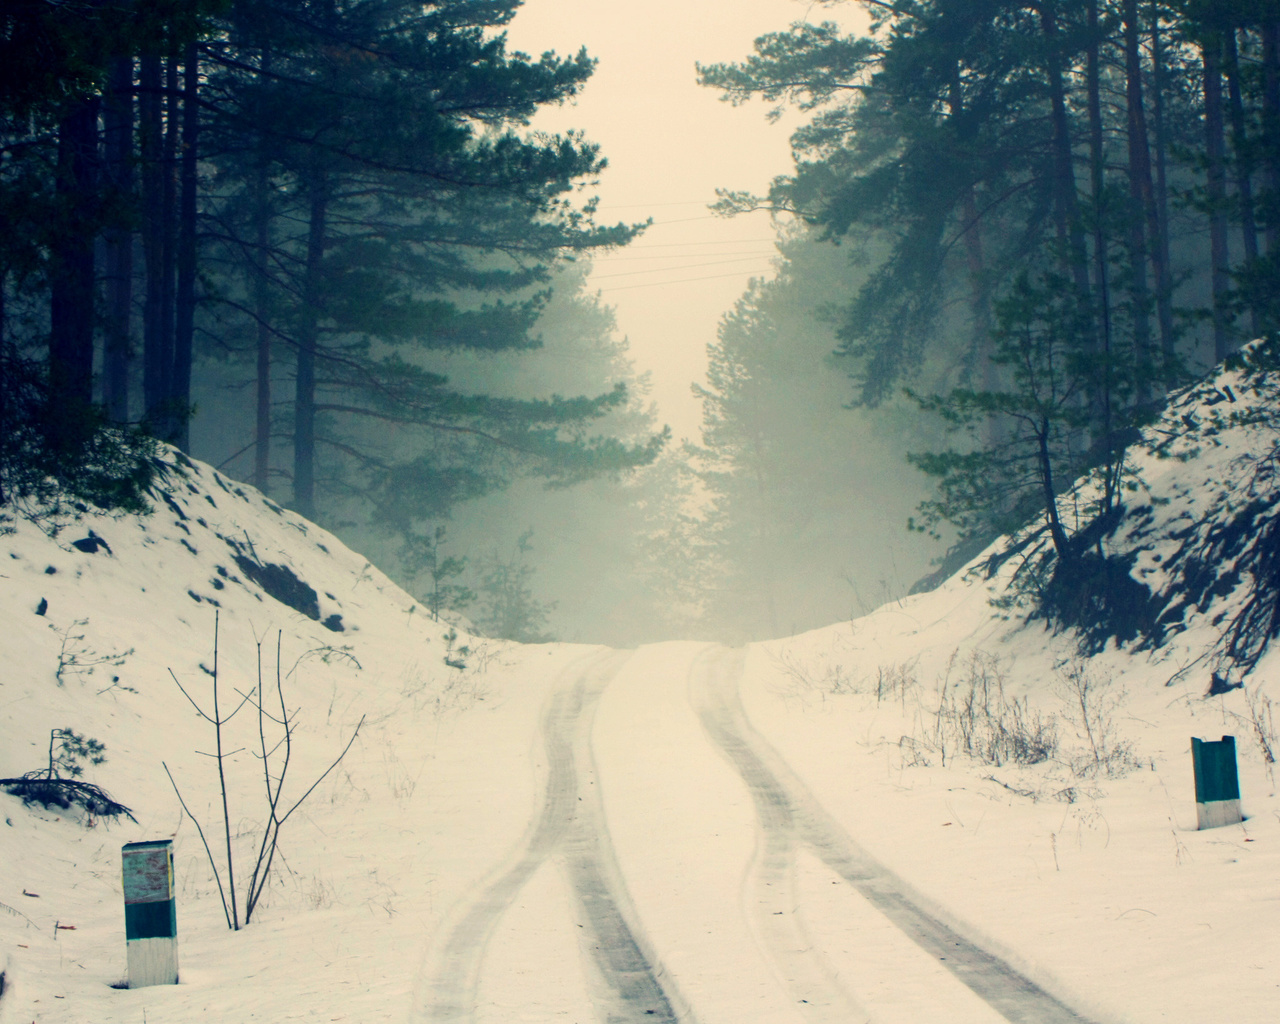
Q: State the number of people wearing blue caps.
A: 0